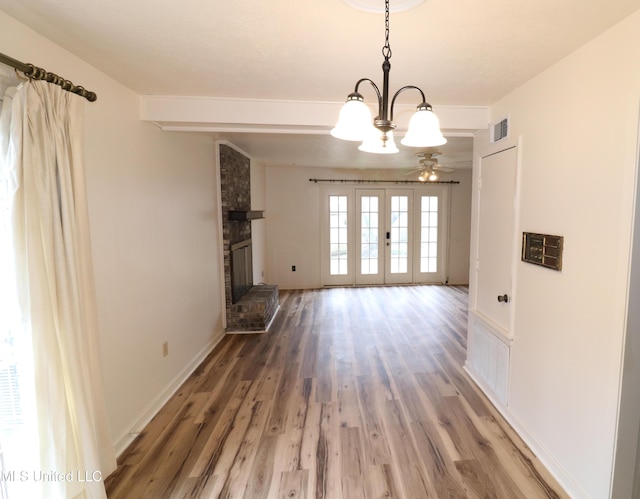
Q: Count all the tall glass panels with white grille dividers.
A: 4